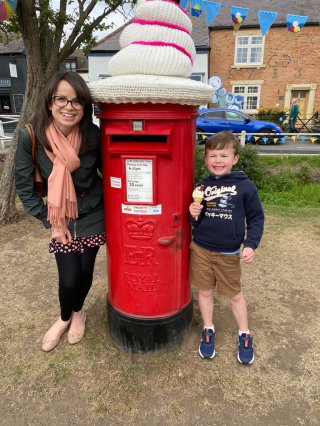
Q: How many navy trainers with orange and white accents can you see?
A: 2